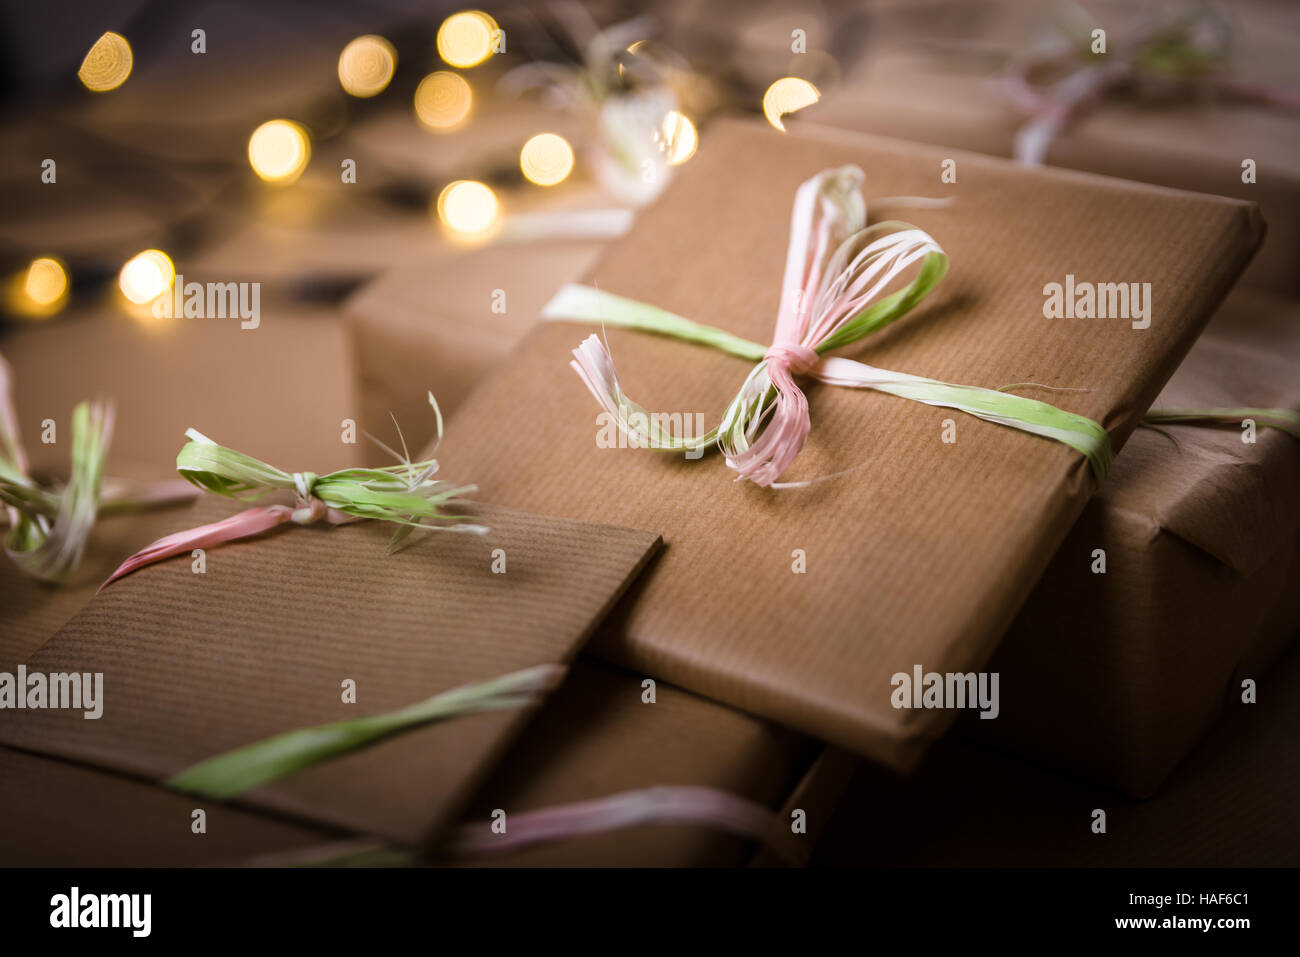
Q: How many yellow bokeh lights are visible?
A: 11